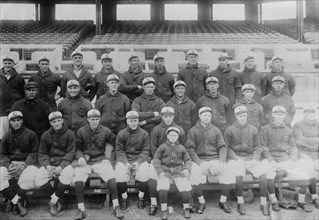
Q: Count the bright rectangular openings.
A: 6